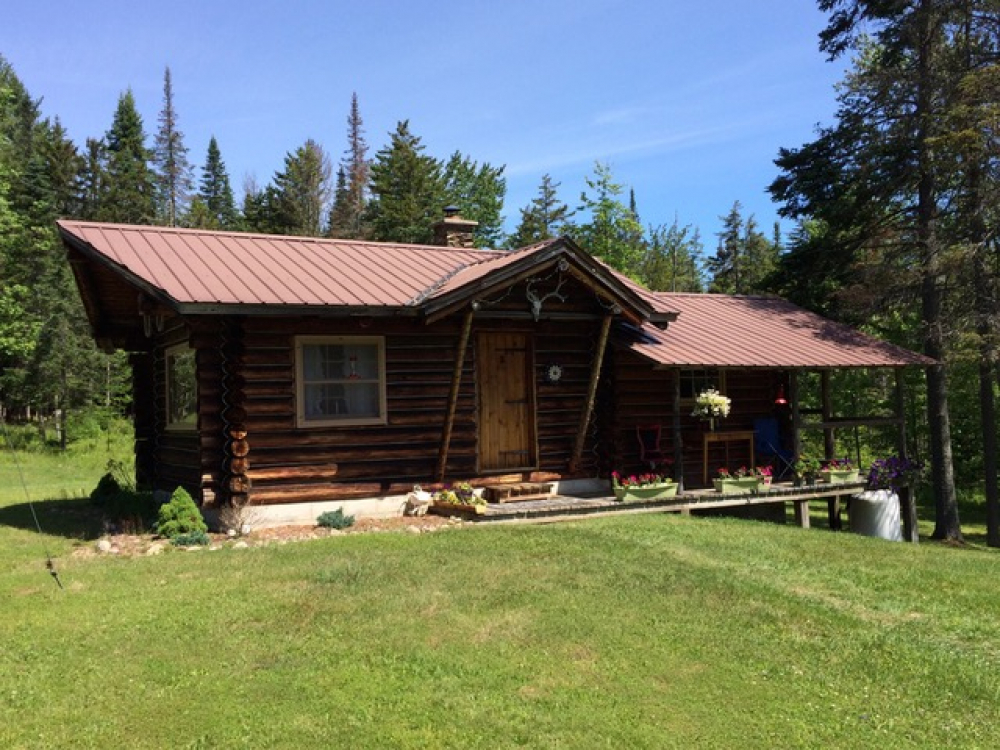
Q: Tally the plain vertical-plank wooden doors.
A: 1